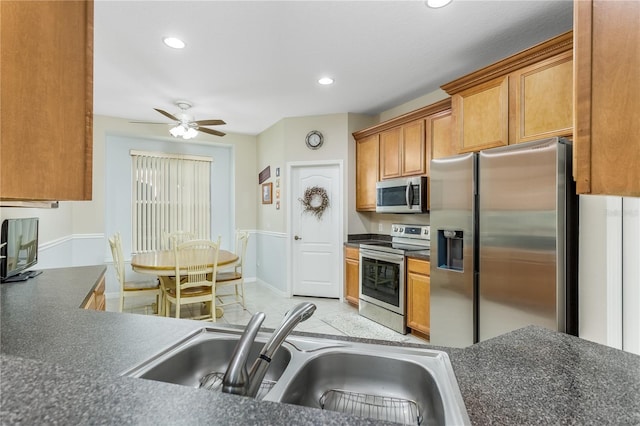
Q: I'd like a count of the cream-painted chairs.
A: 4